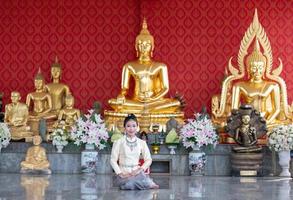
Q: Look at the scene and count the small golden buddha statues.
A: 5